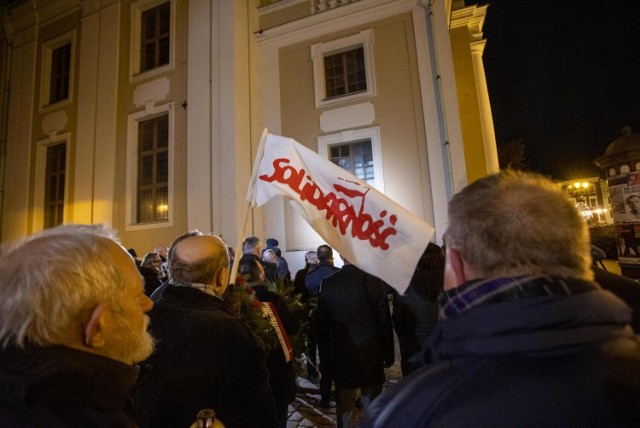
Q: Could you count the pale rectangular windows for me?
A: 6